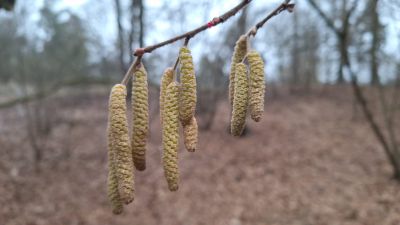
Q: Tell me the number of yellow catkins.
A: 10